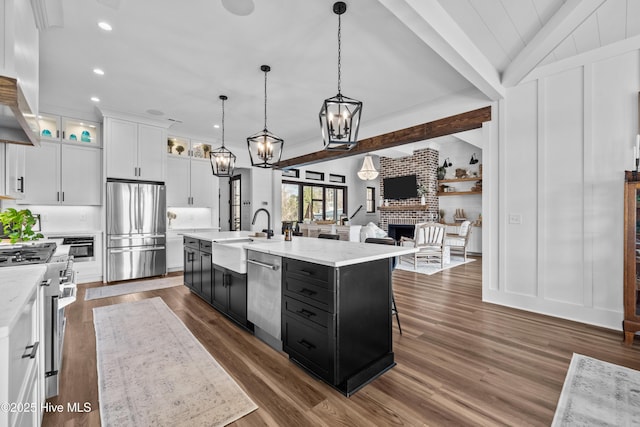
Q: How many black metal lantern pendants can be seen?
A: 3